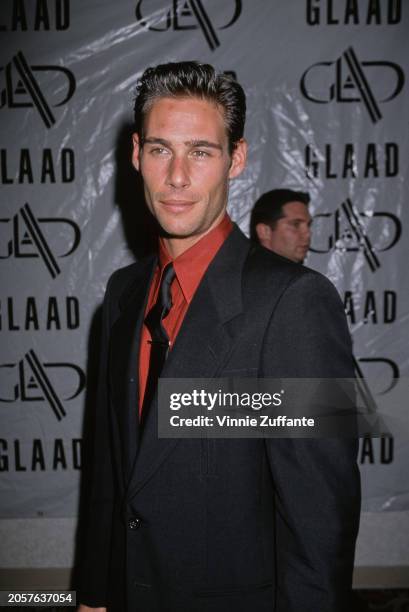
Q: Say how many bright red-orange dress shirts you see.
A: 1